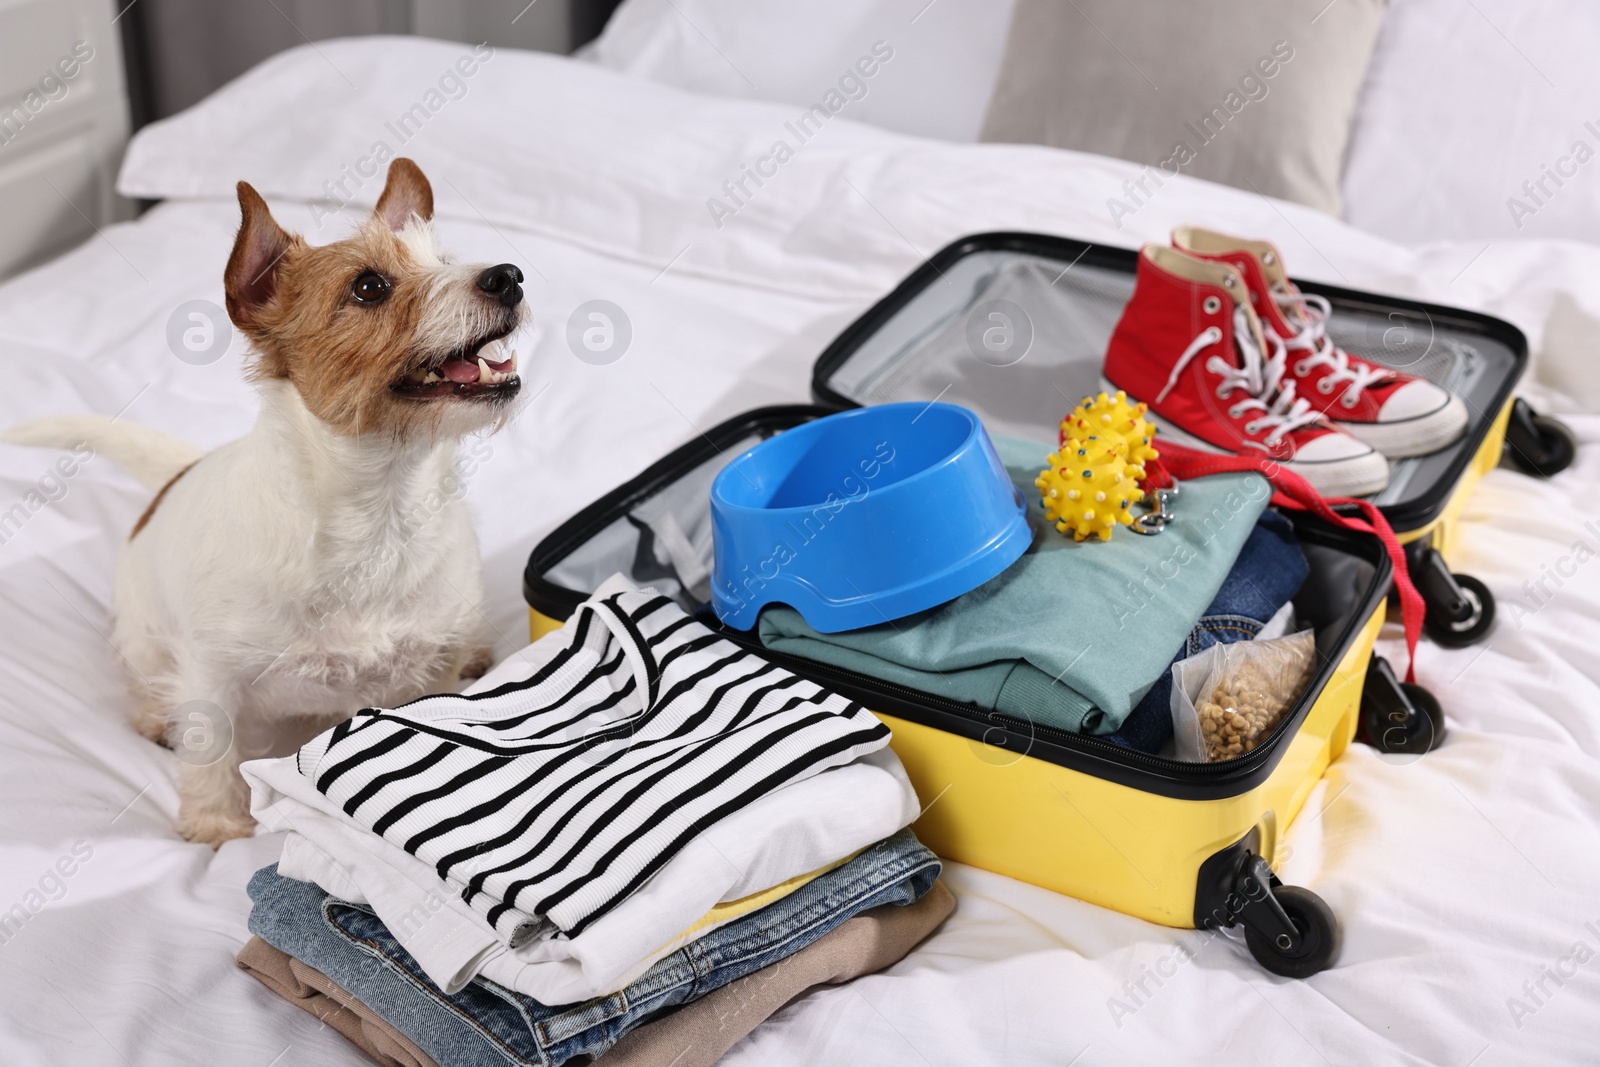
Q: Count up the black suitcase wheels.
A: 4